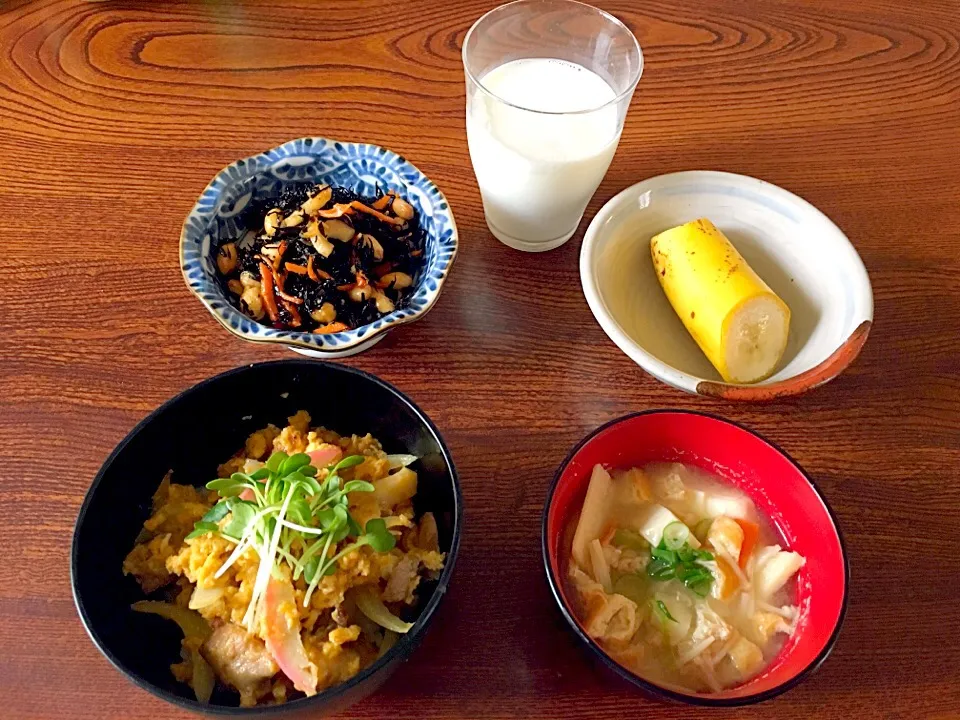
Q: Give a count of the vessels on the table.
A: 5